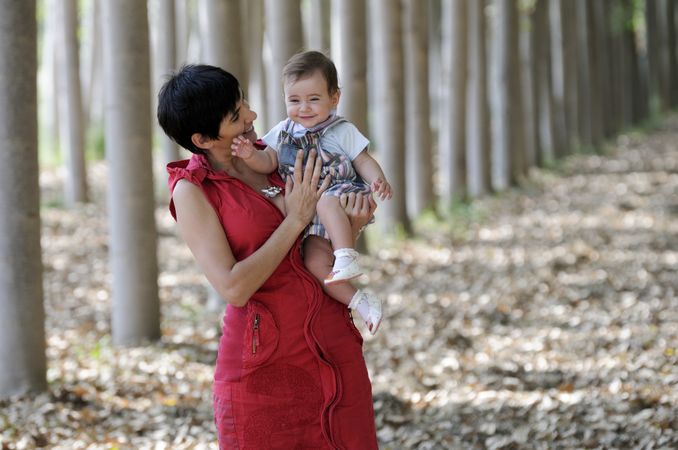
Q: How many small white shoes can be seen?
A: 2